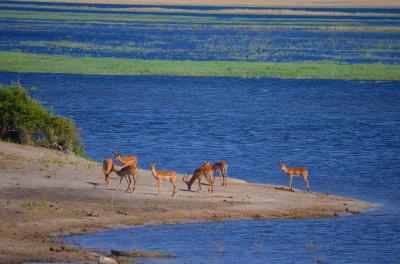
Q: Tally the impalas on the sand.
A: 7